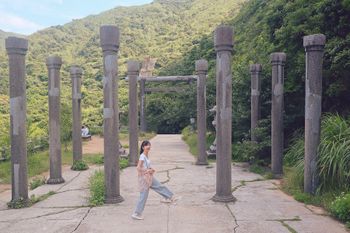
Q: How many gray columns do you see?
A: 10